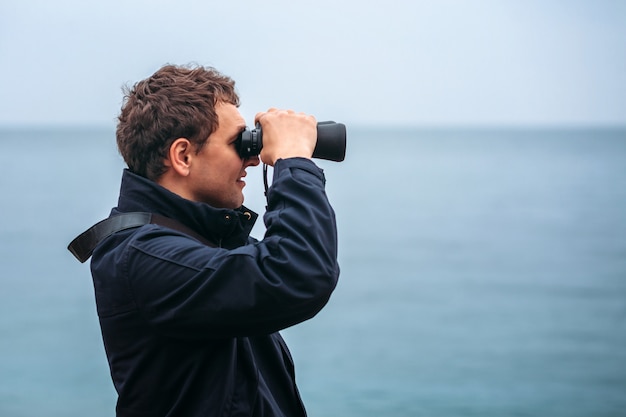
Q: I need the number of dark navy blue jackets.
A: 1